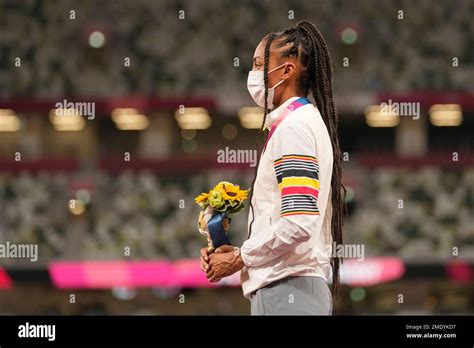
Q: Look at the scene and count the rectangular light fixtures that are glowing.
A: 7